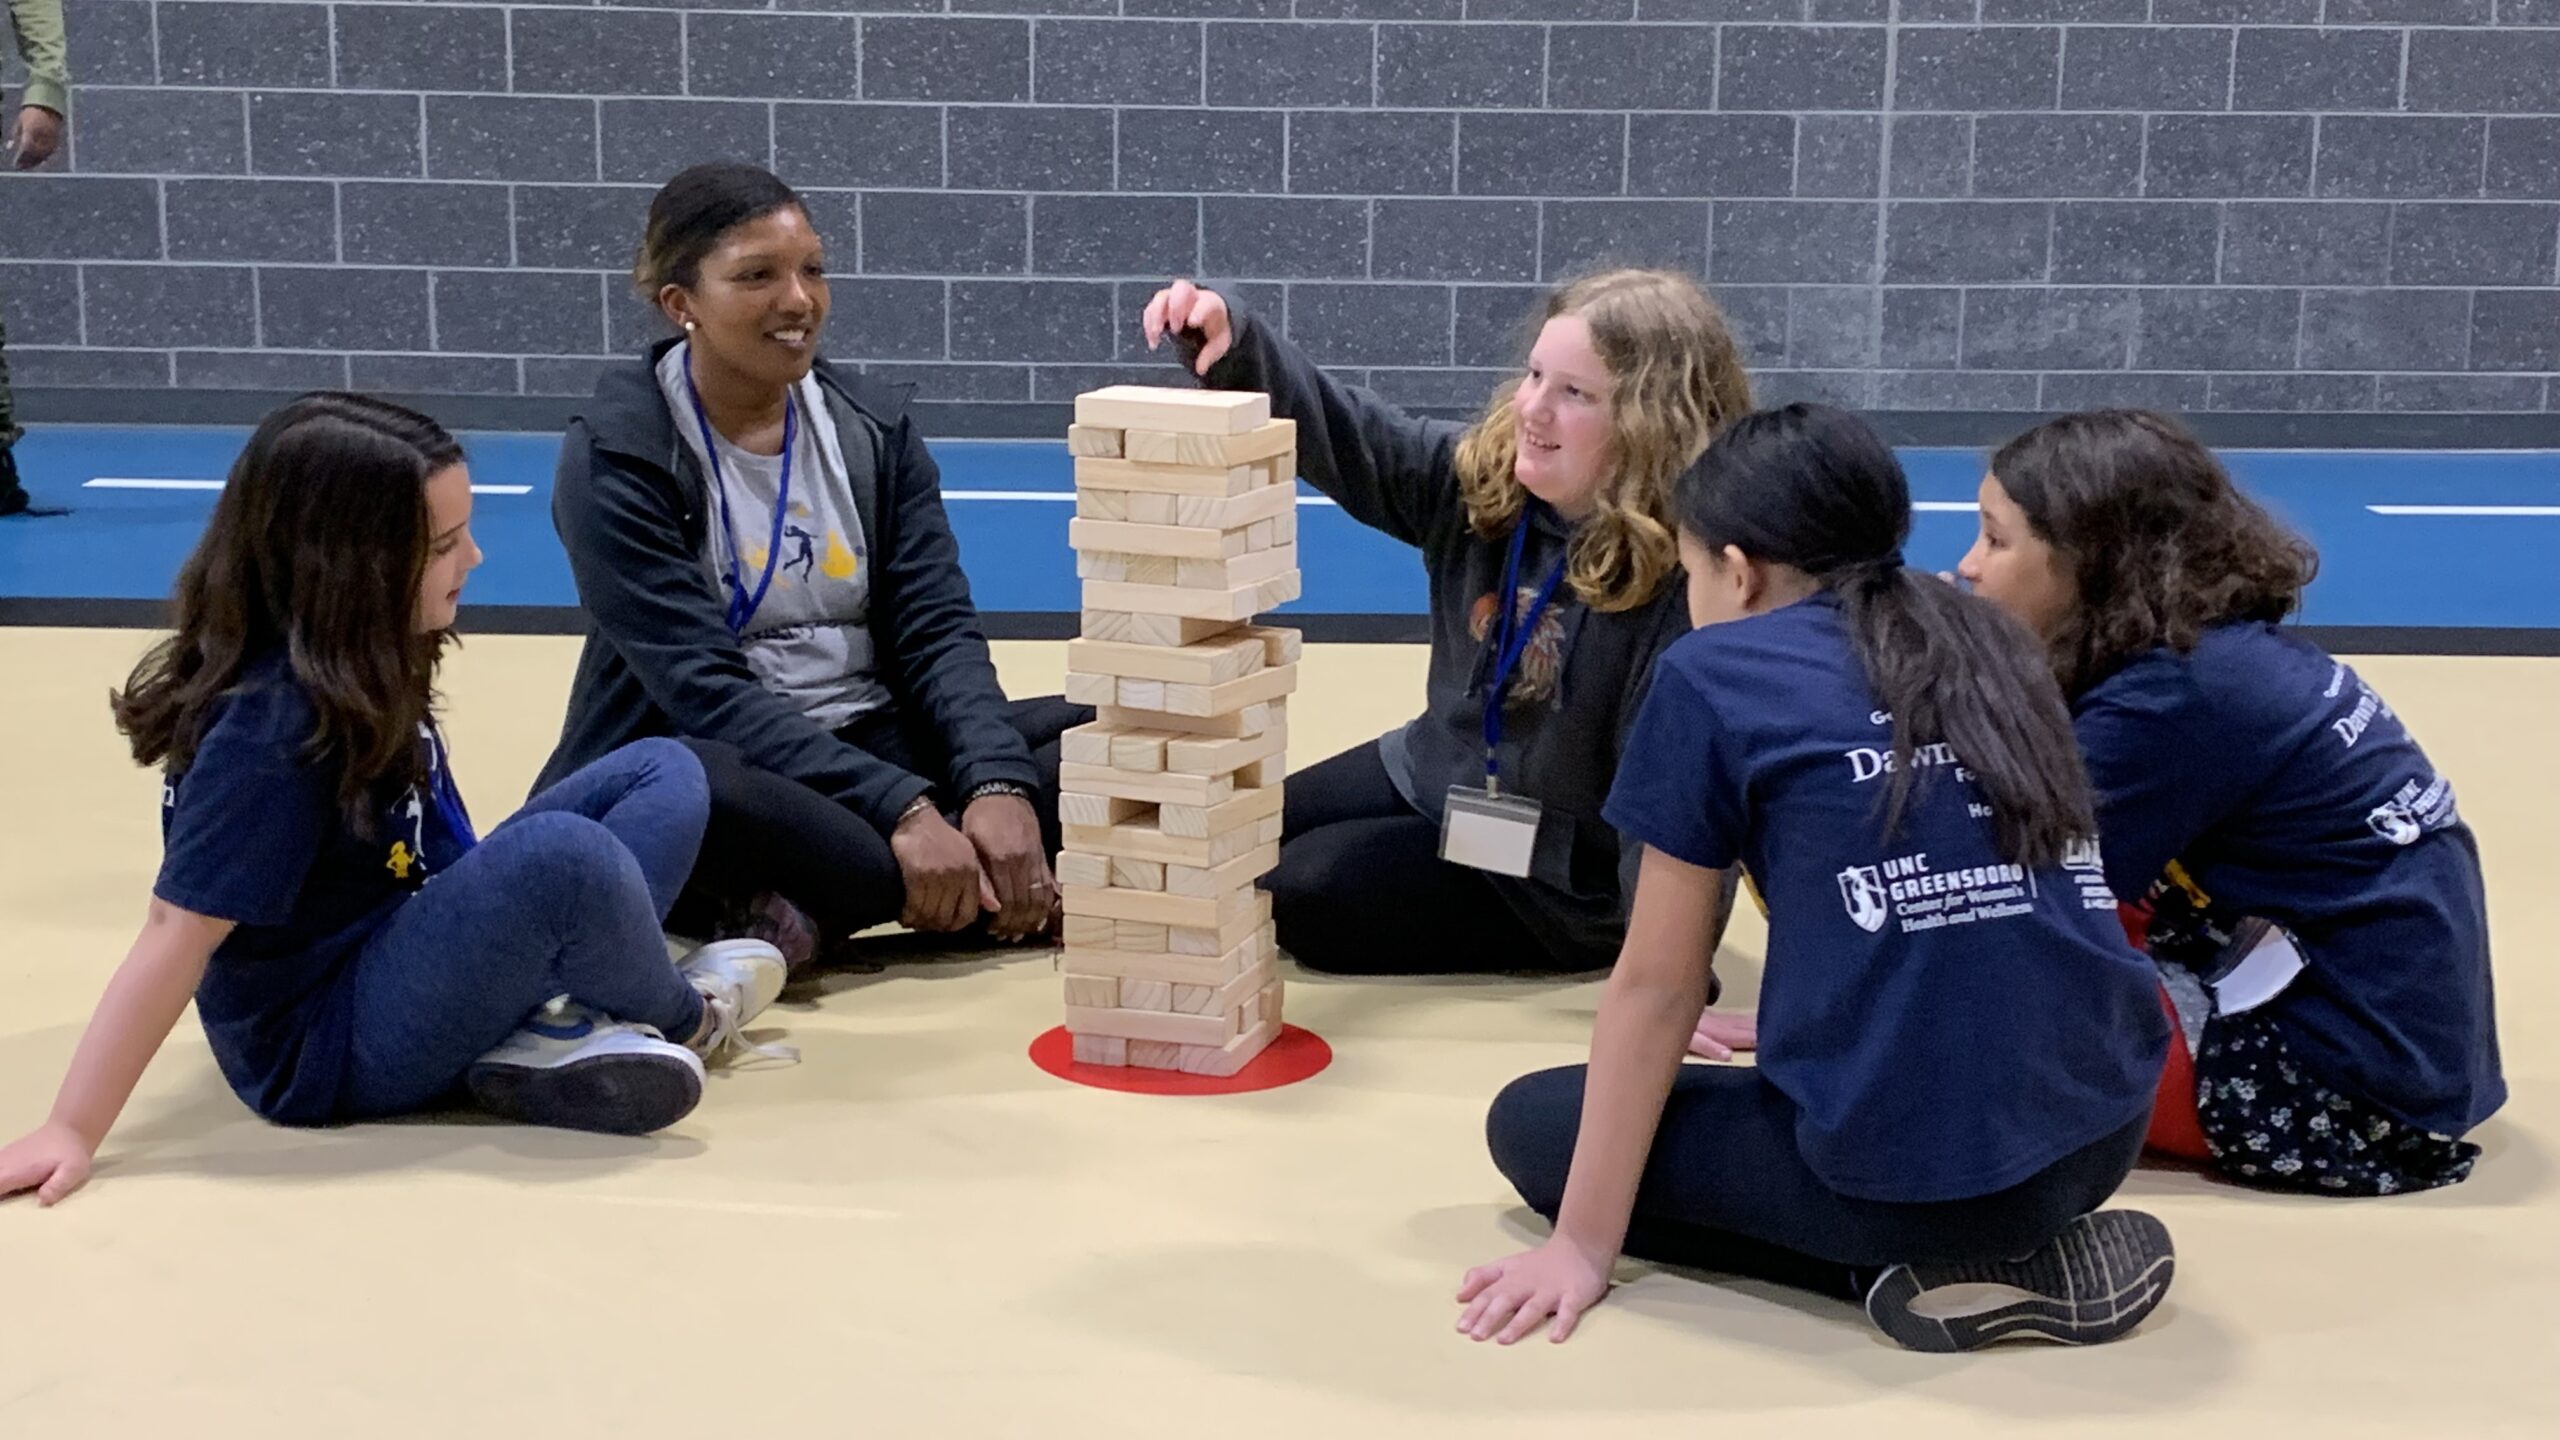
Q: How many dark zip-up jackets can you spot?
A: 1